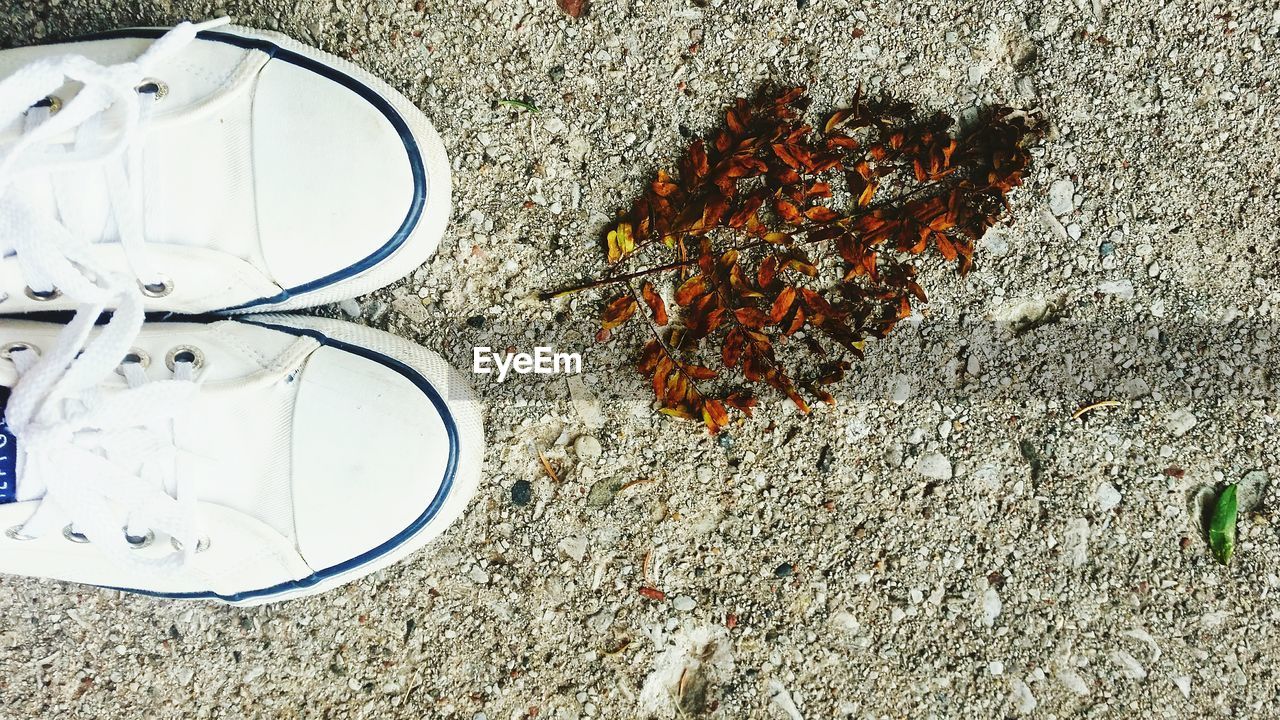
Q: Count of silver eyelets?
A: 11